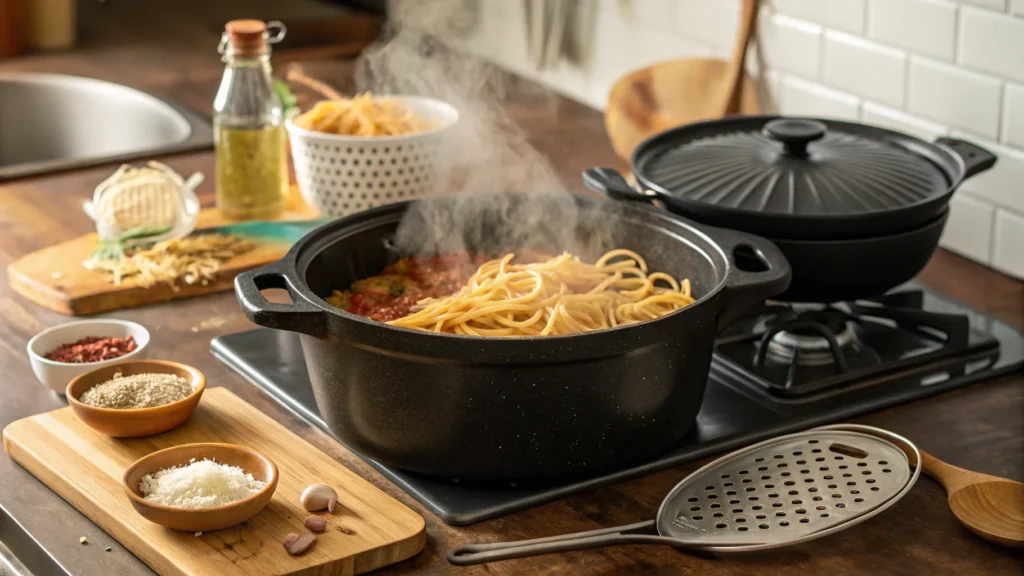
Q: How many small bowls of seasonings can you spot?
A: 3